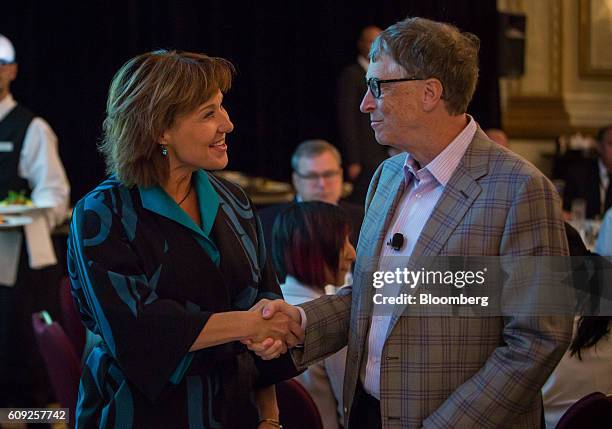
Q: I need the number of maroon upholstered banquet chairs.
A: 4